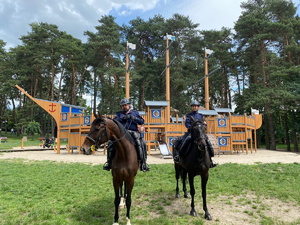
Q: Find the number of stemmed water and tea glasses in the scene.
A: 0